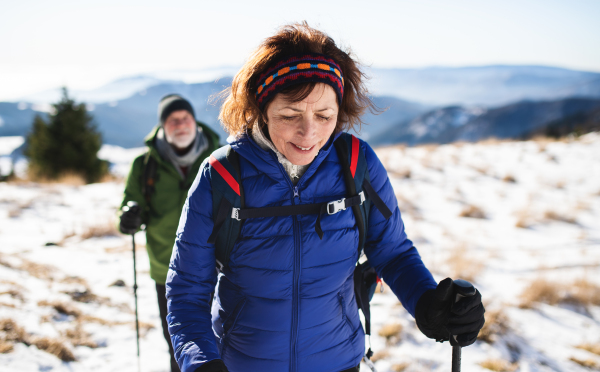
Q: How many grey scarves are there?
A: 1